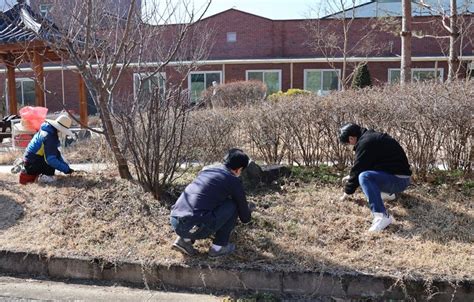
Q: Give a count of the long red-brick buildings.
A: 1